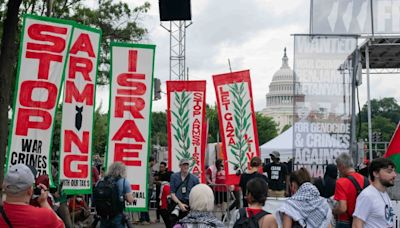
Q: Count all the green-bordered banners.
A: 3